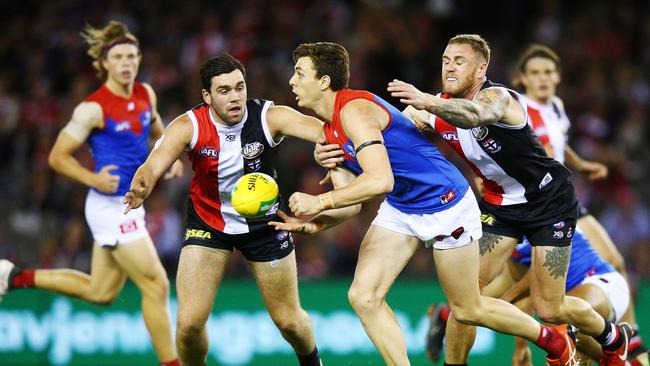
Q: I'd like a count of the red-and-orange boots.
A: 1